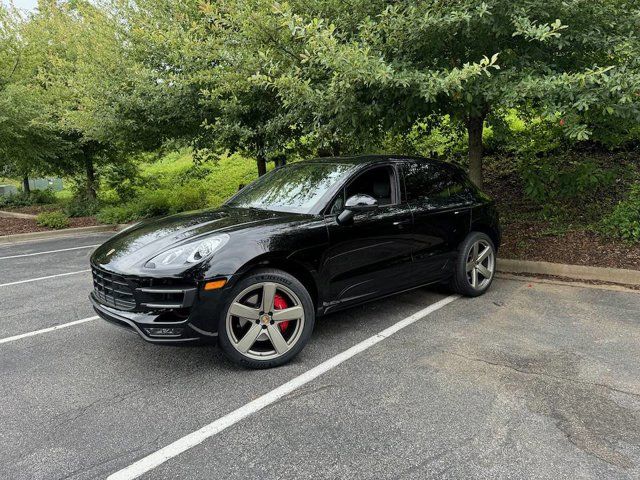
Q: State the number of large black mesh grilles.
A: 1